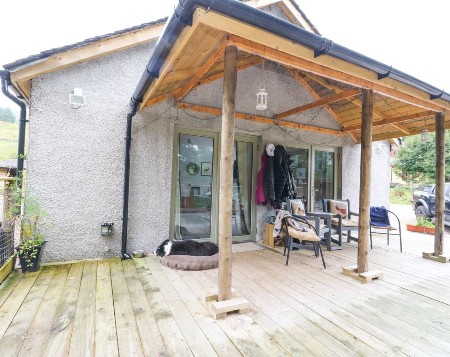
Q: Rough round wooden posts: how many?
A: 3